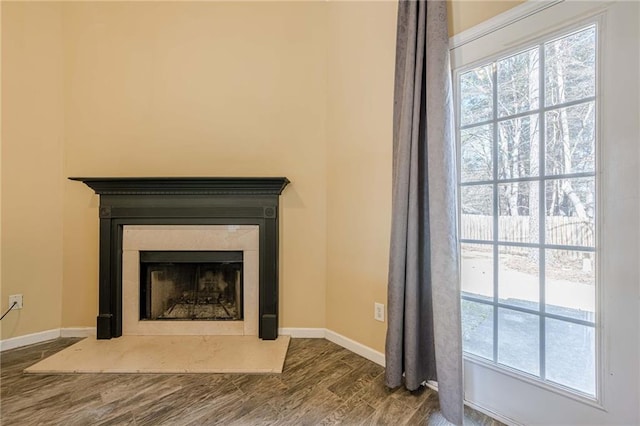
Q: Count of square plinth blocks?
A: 2